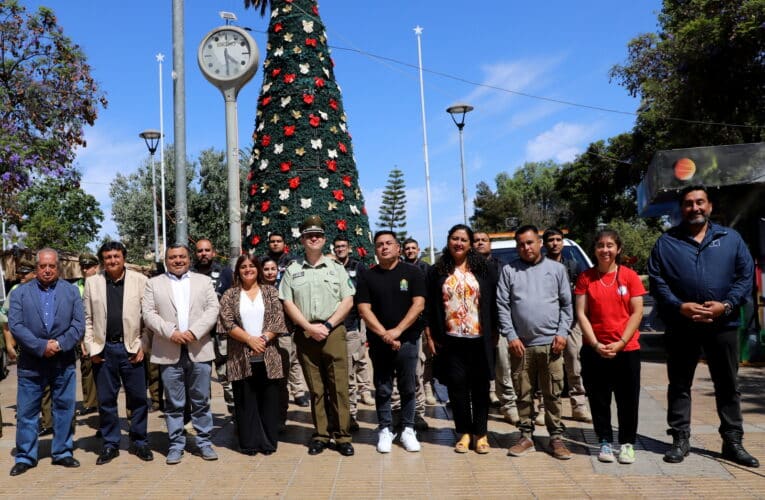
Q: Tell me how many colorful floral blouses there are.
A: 1